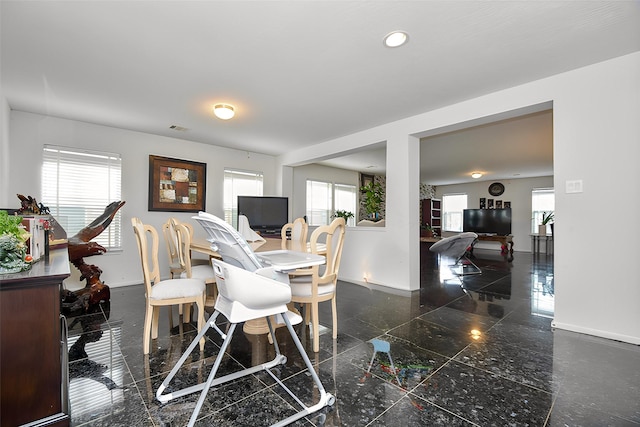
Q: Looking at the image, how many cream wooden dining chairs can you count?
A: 5